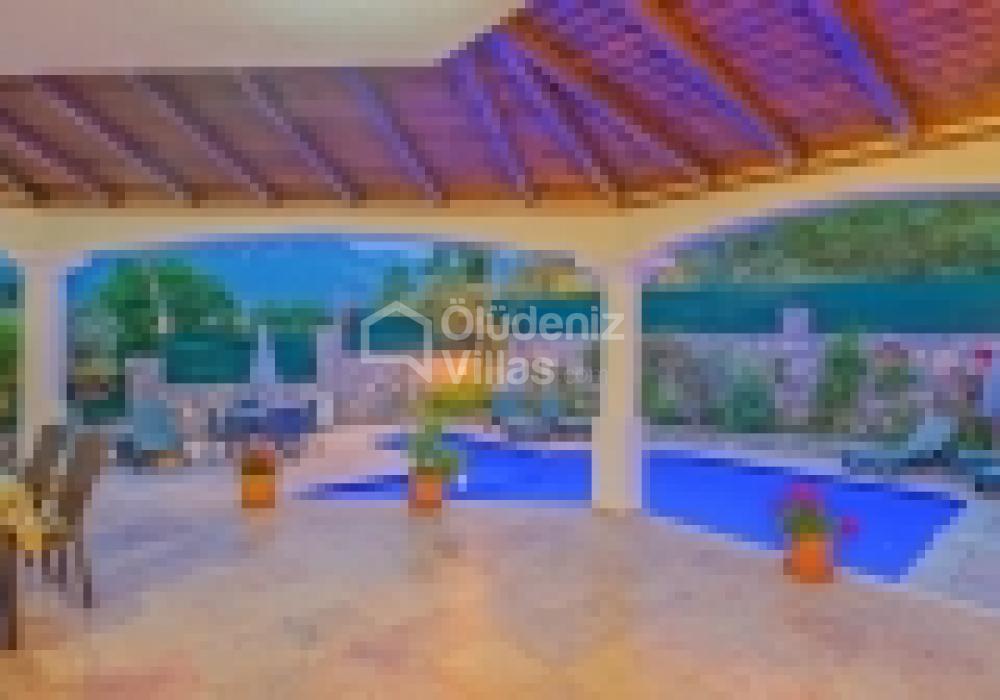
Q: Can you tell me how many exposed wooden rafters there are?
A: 11